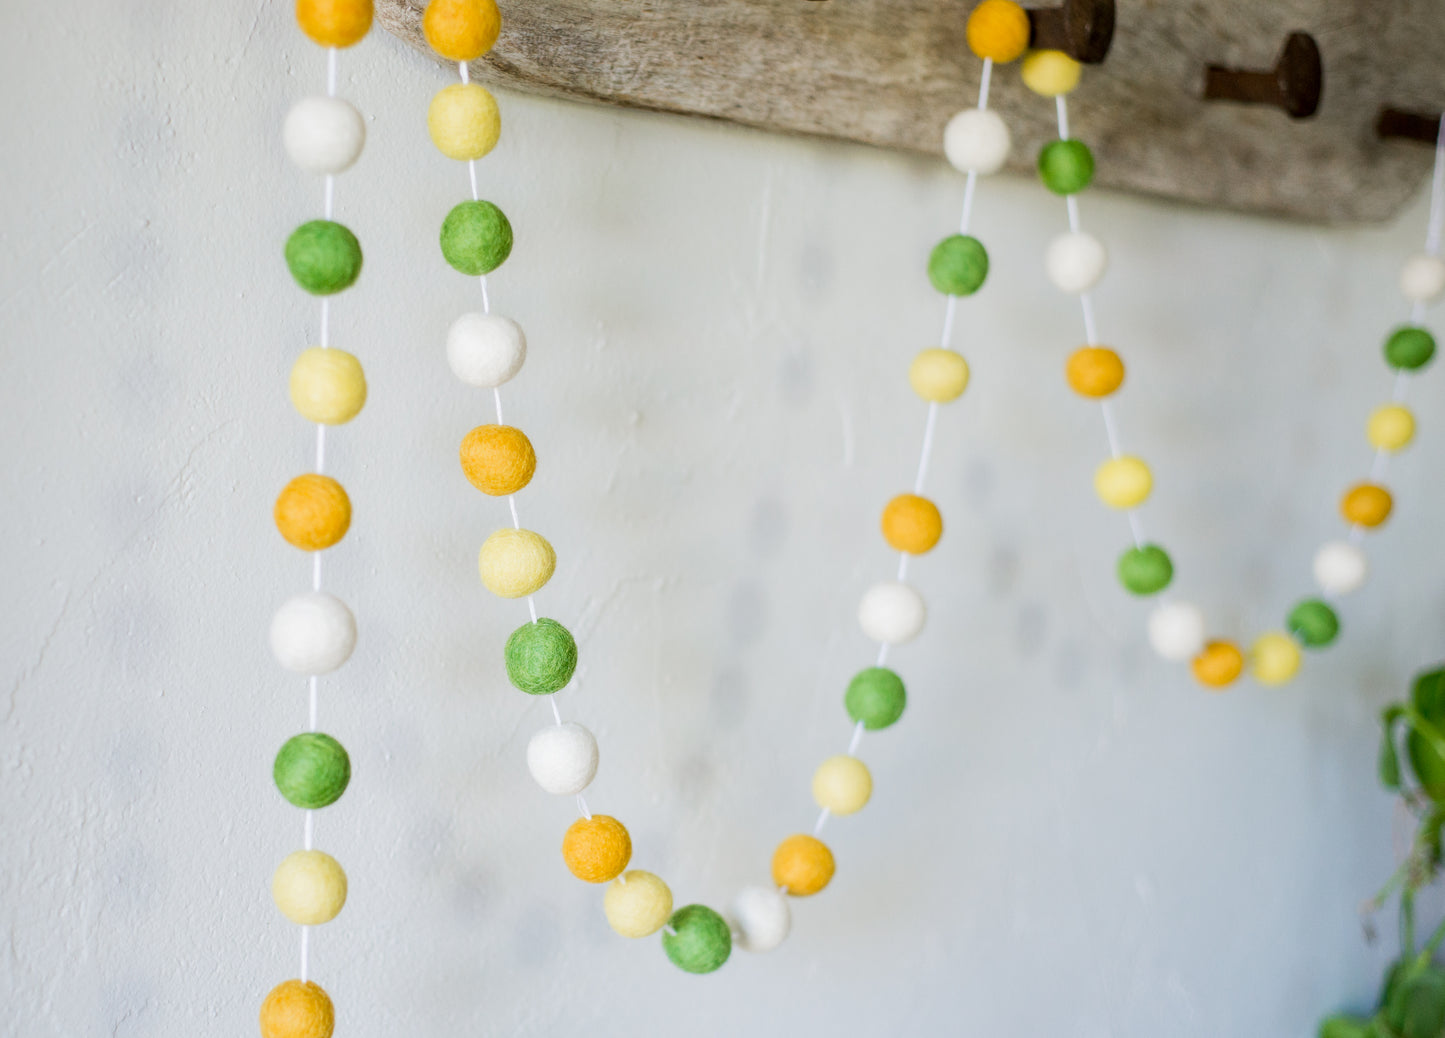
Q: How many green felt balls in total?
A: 11